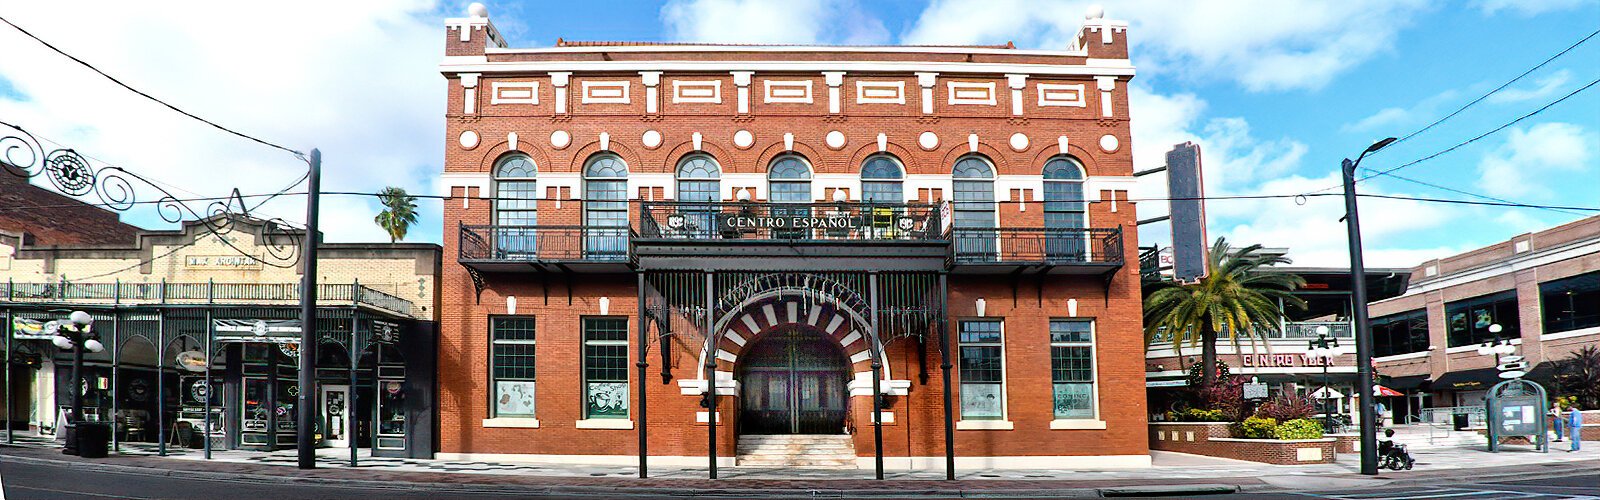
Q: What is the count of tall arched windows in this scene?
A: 7